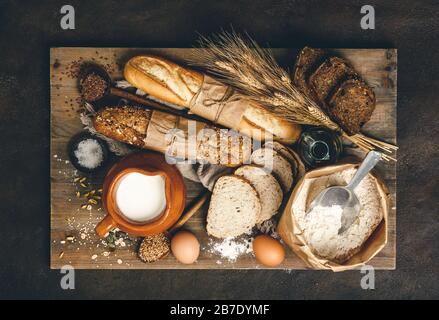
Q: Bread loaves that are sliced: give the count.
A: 2